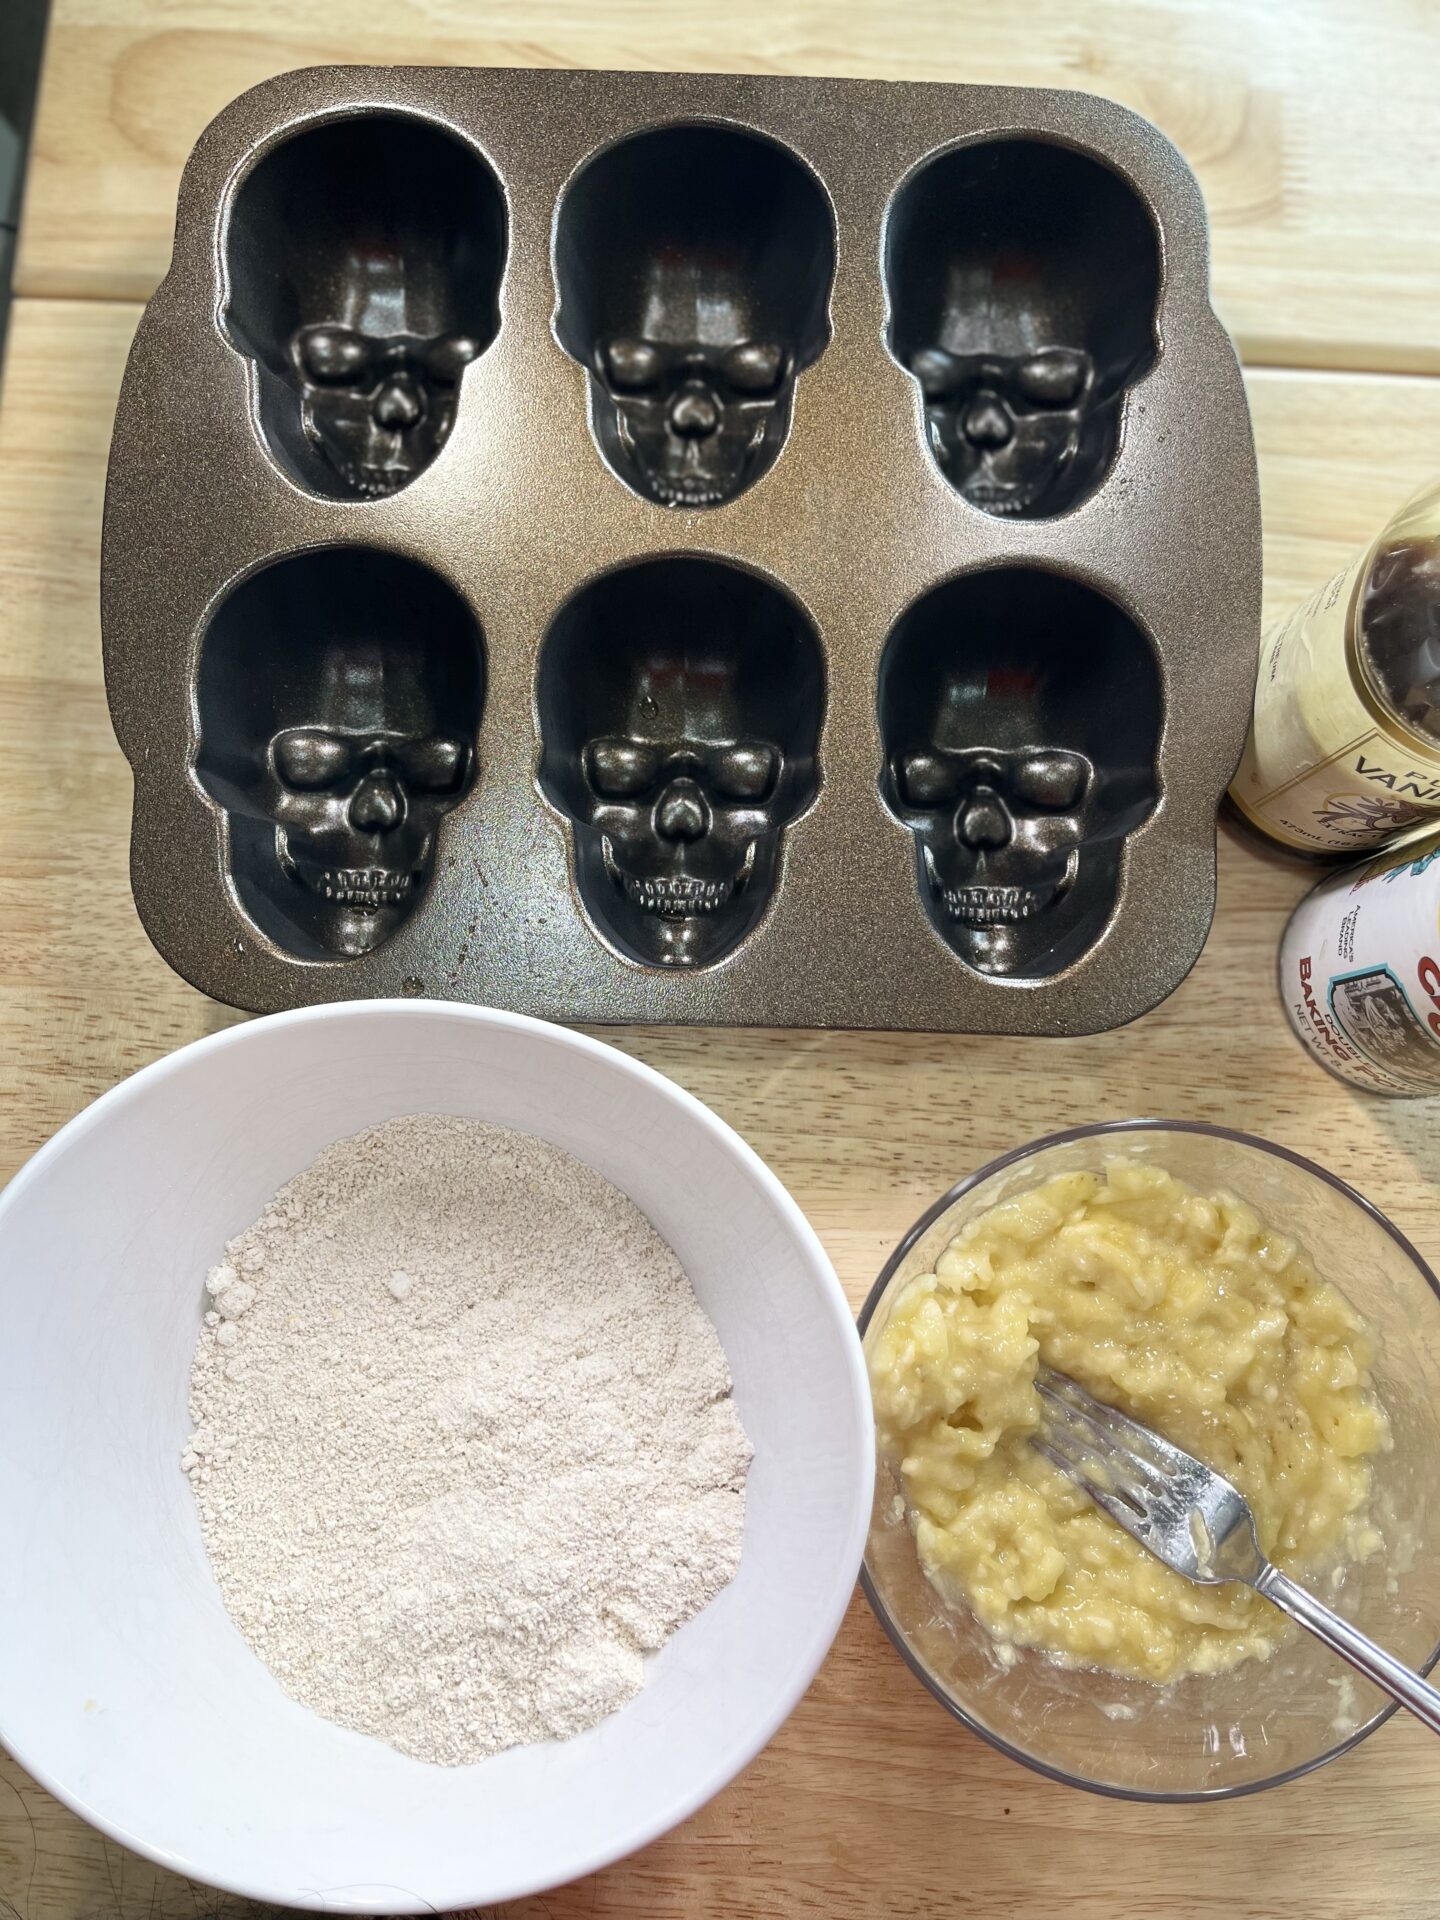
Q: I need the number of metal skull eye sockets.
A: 12